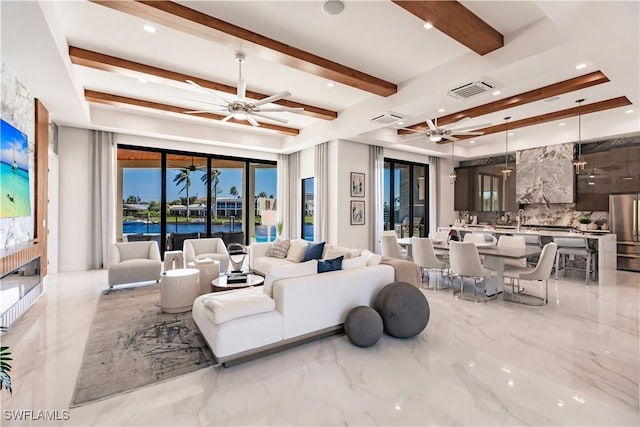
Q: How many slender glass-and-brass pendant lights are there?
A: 3